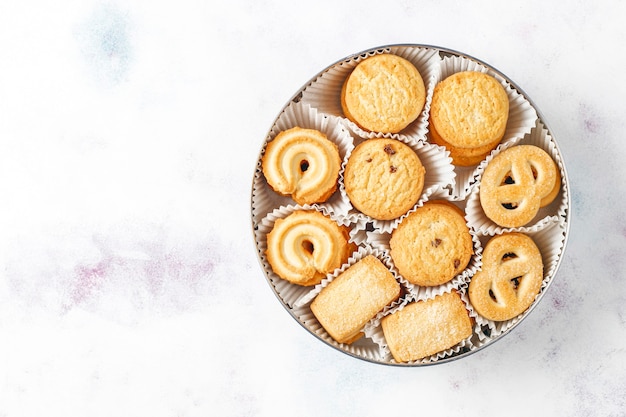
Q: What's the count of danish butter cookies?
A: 10